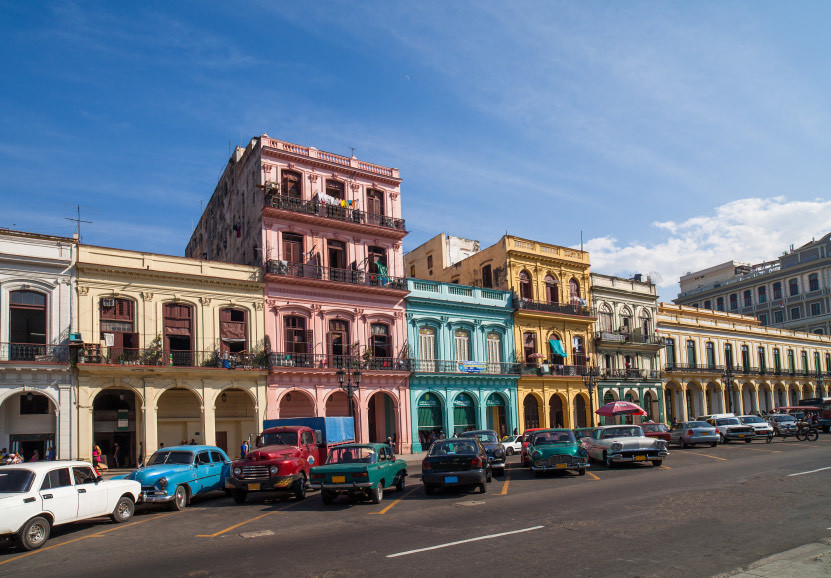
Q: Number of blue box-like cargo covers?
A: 1